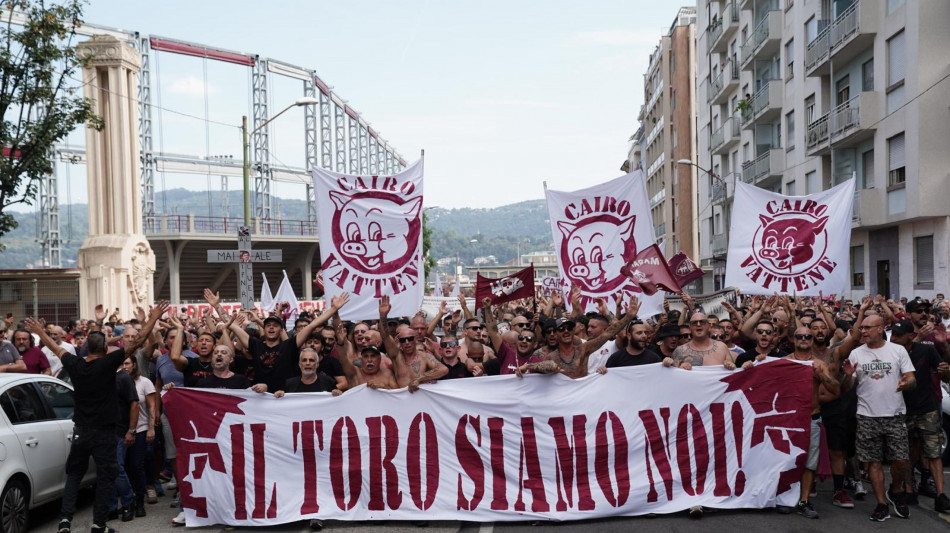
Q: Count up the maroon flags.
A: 3